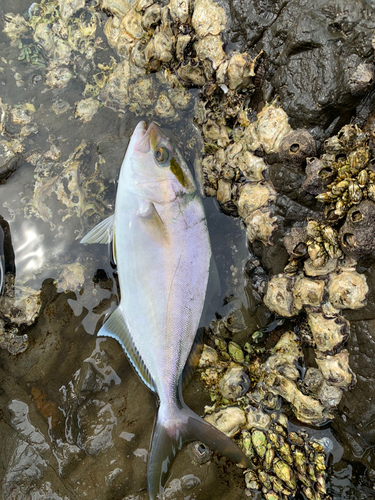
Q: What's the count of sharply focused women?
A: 0